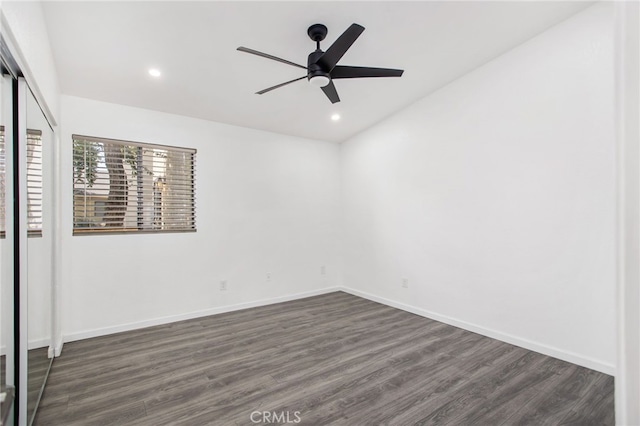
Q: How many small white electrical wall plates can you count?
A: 4